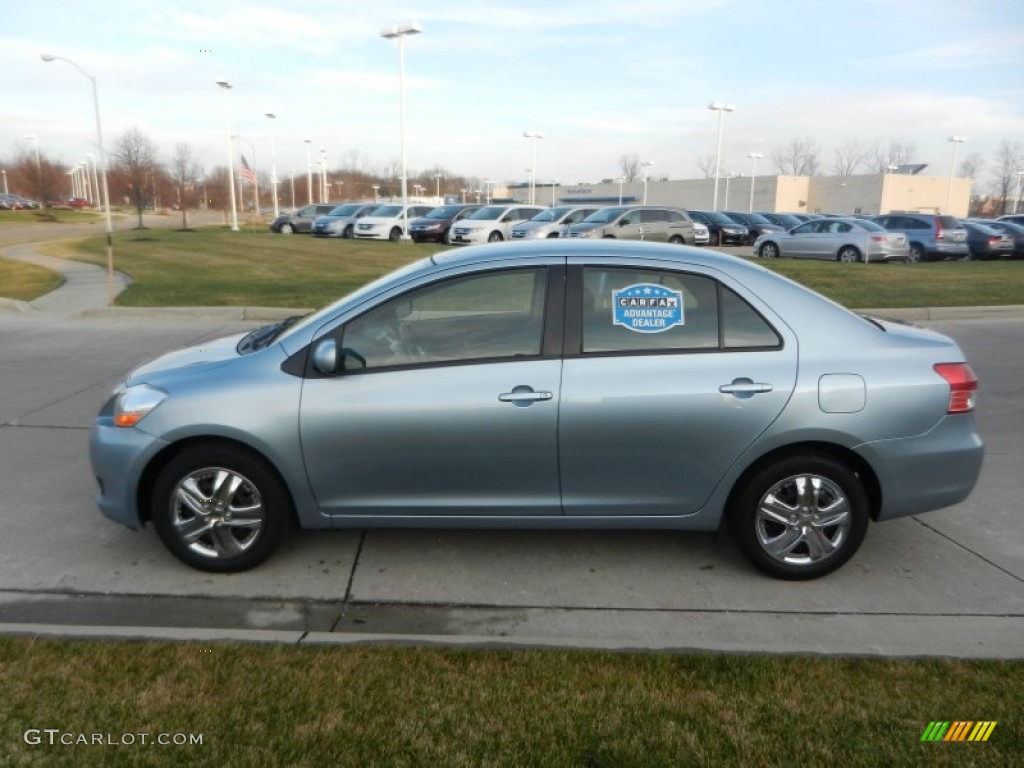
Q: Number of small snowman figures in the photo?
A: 0